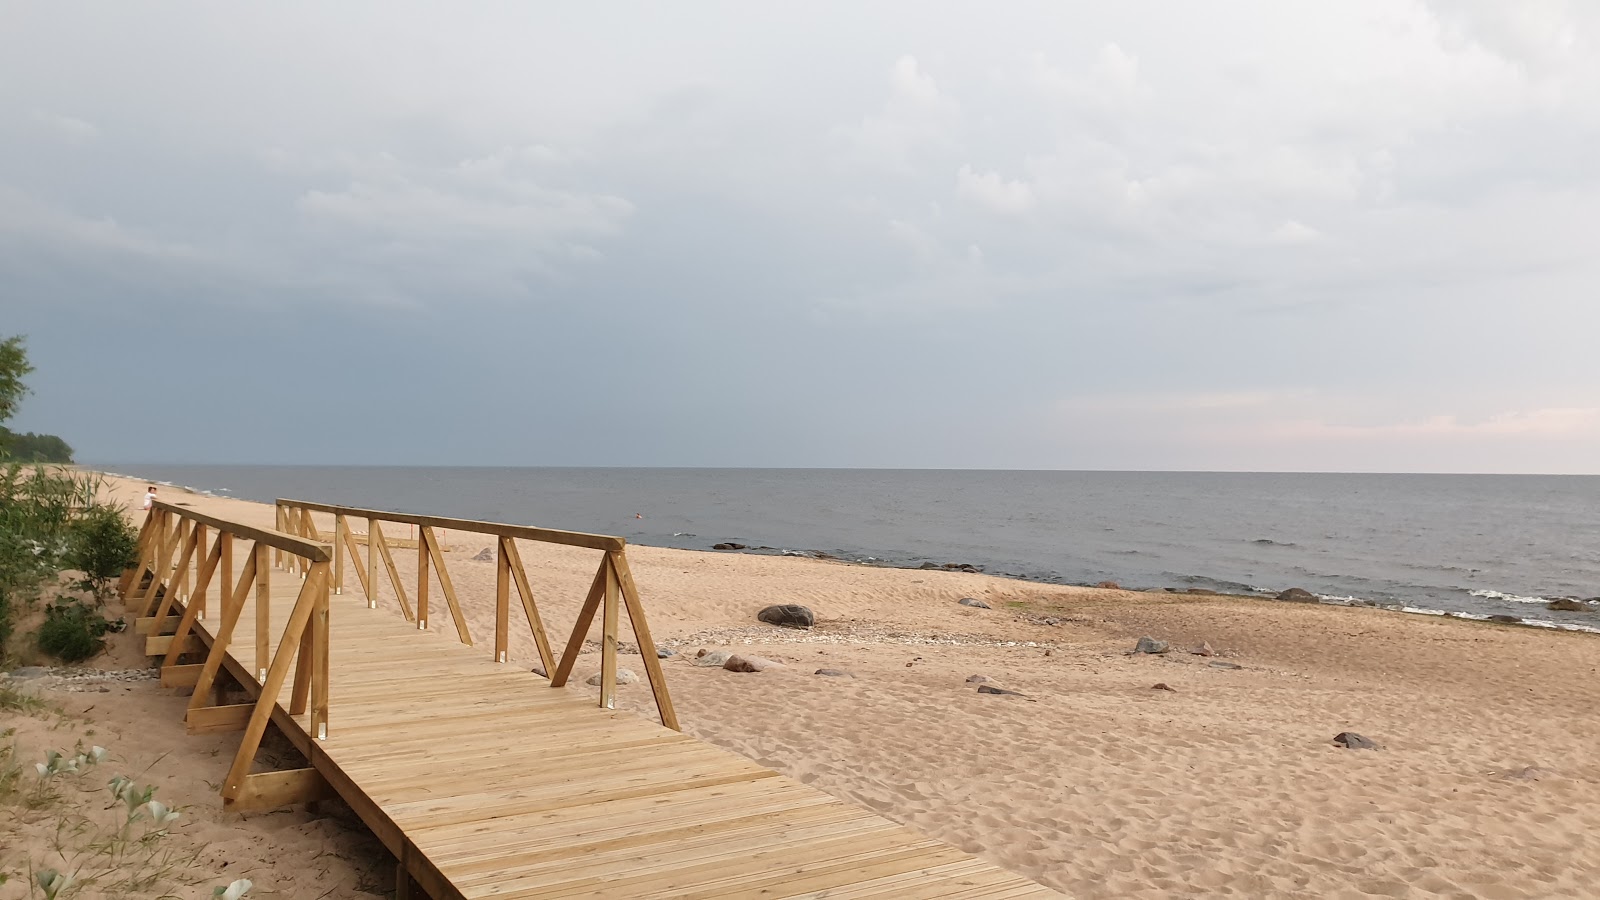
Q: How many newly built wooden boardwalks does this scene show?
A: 1